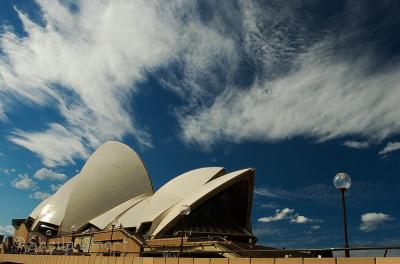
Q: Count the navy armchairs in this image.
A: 0